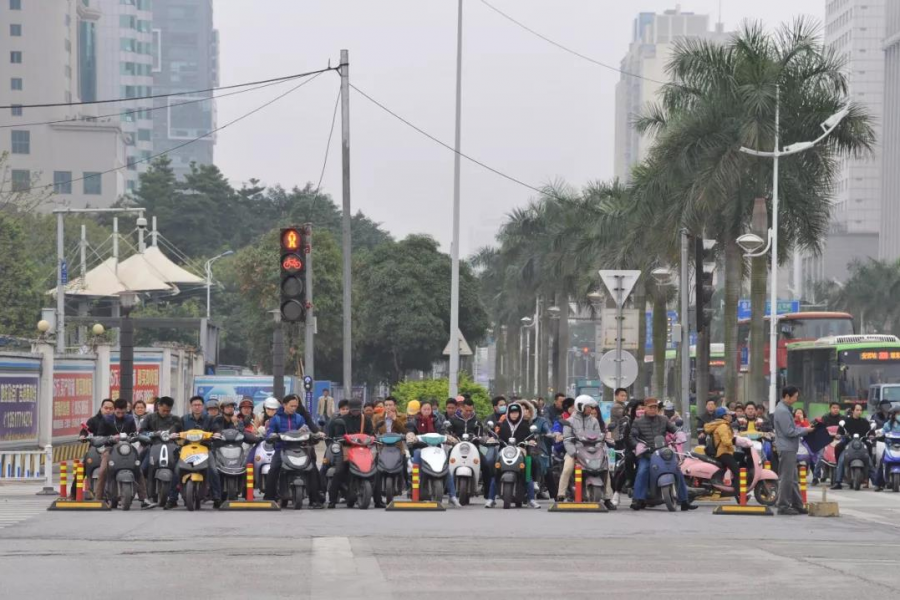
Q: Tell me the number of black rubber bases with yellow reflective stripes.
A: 5